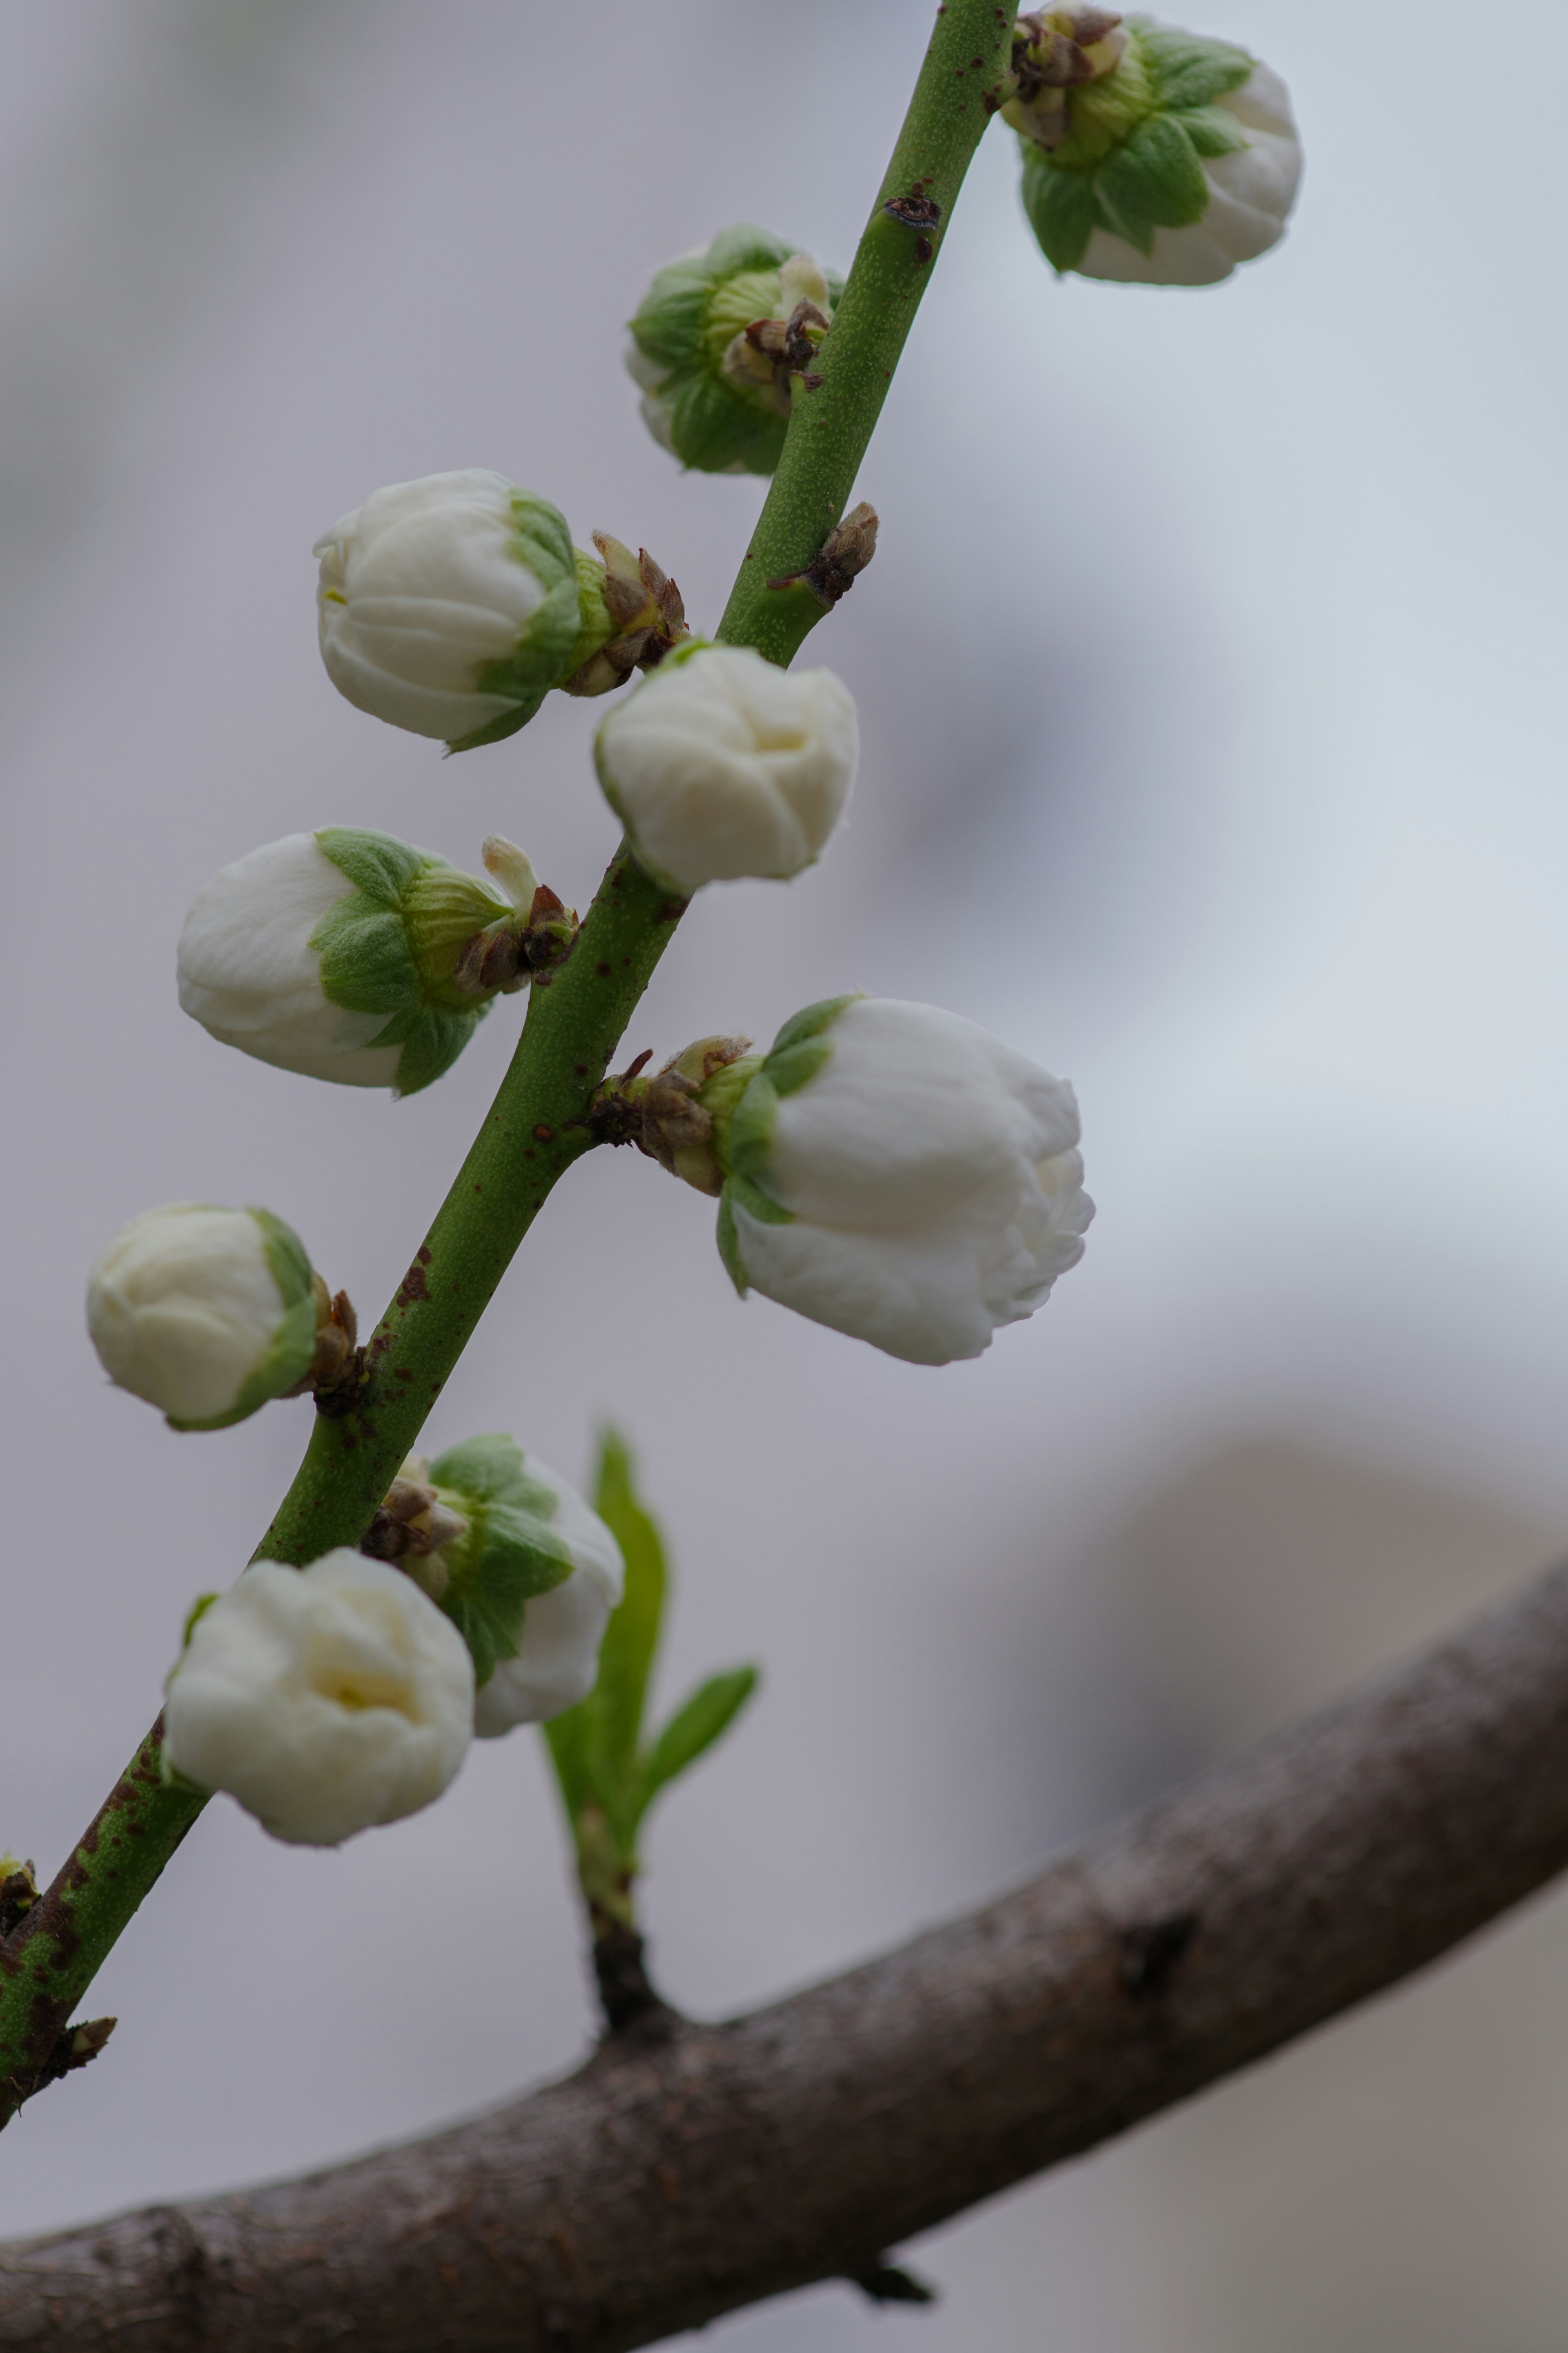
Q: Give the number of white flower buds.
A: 9